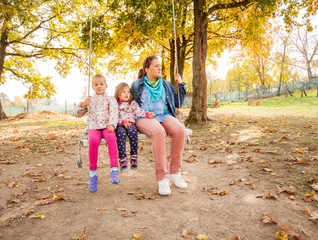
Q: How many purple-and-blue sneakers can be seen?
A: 2